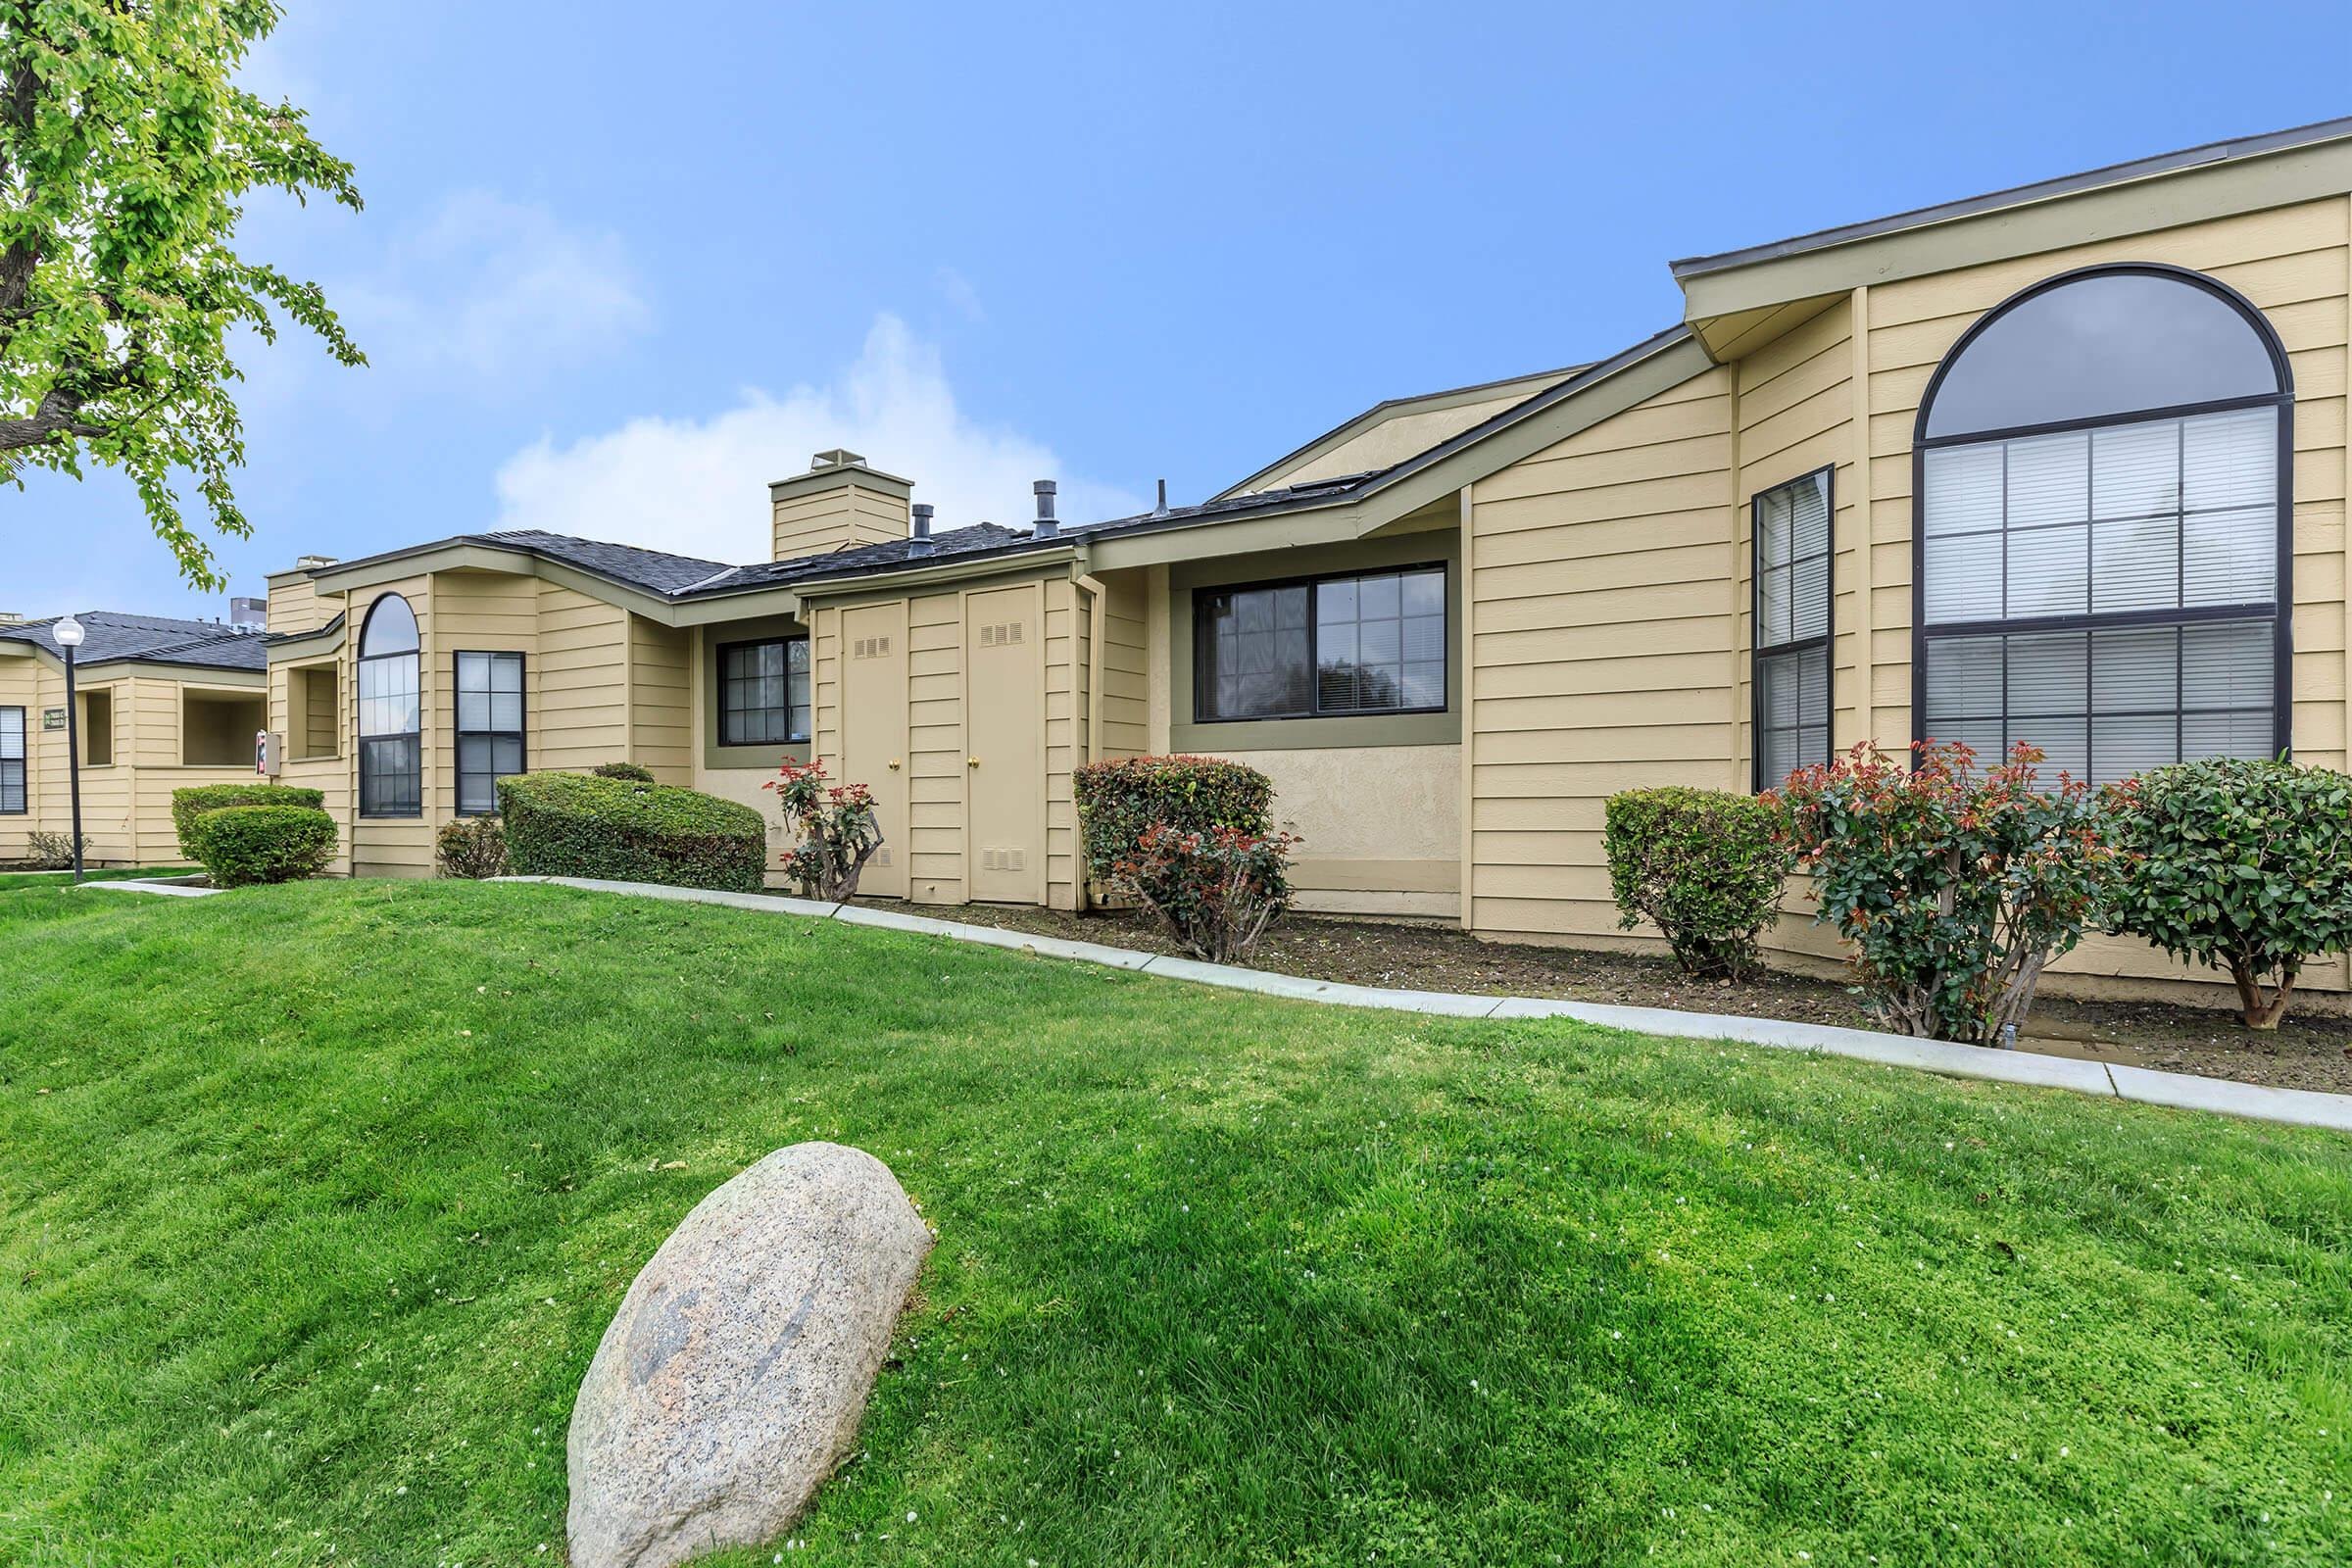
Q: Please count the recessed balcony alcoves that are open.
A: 3